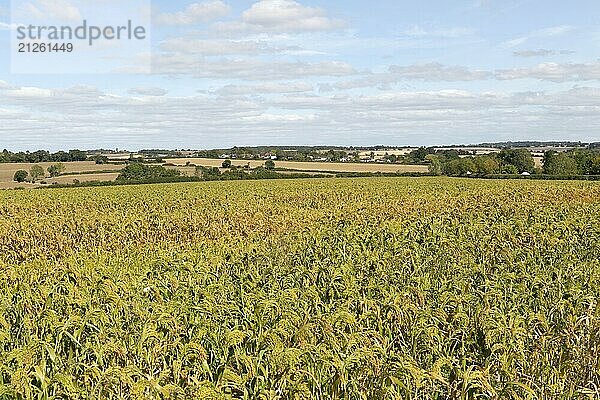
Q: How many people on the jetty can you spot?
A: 0